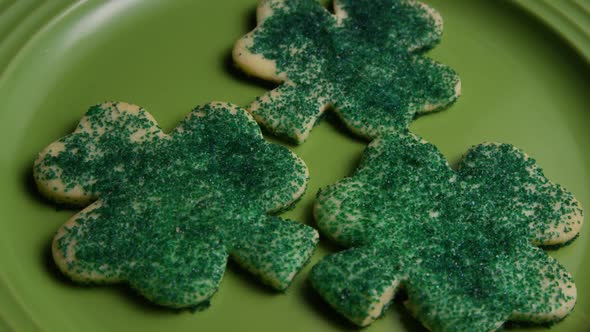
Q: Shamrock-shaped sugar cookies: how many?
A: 3